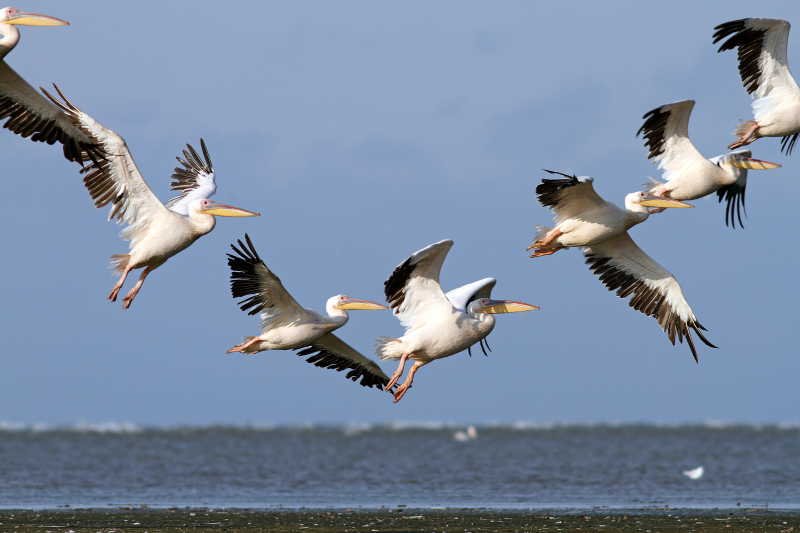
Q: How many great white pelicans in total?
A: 7